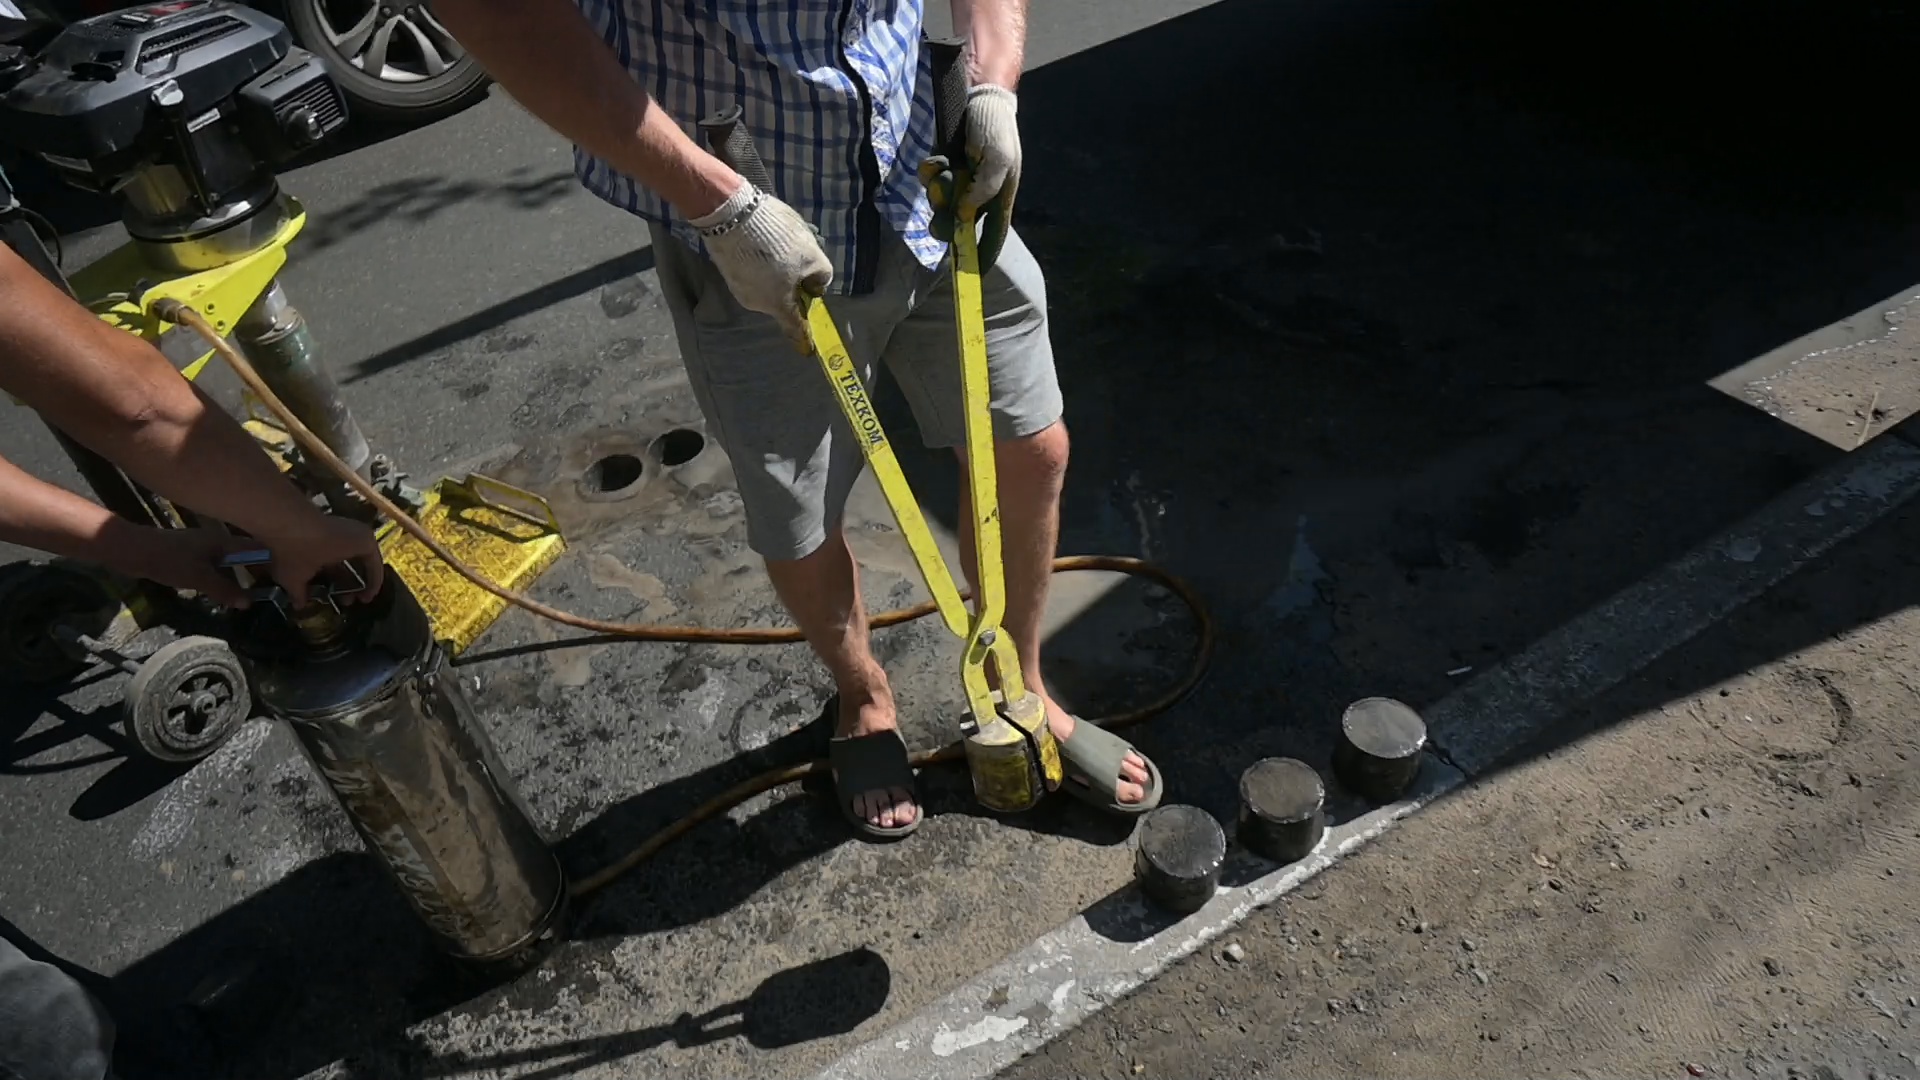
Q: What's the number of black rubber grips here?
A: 2